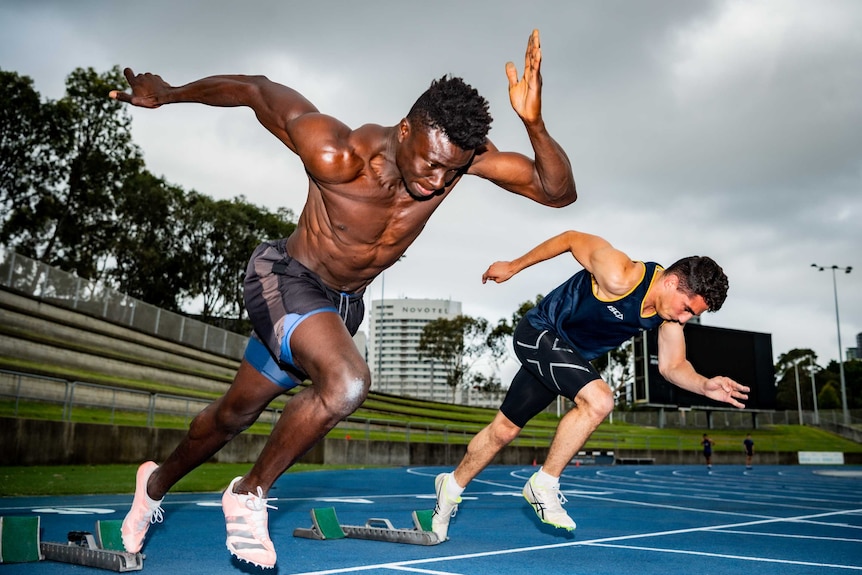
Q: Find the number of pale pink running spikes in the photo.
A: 2